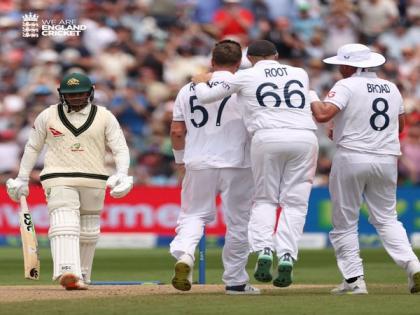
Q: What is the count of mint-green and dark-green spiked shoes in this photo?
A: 2